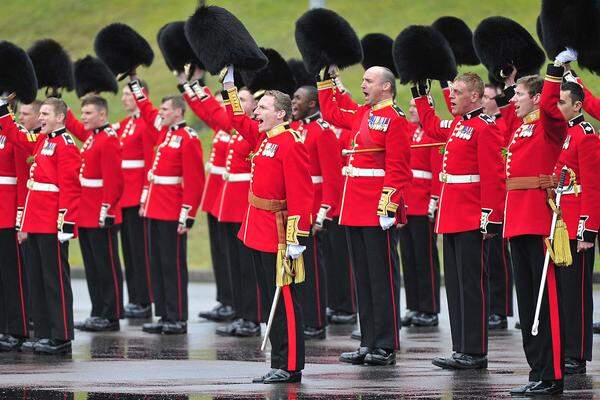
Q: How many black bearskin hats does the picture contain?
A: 15